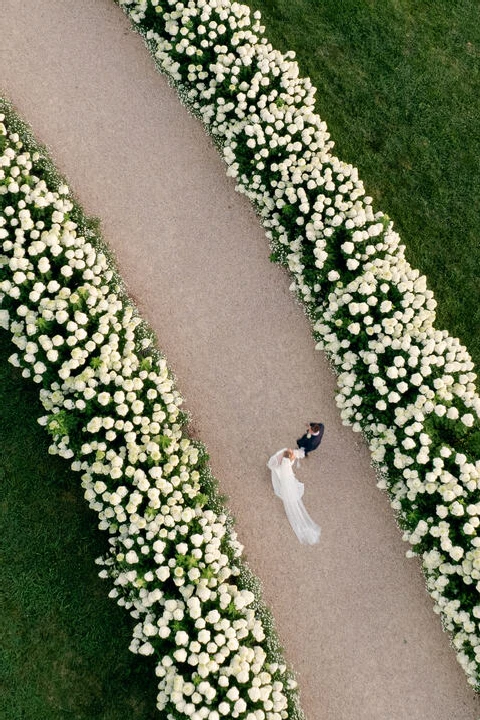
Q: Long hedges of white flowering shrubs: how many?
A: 2